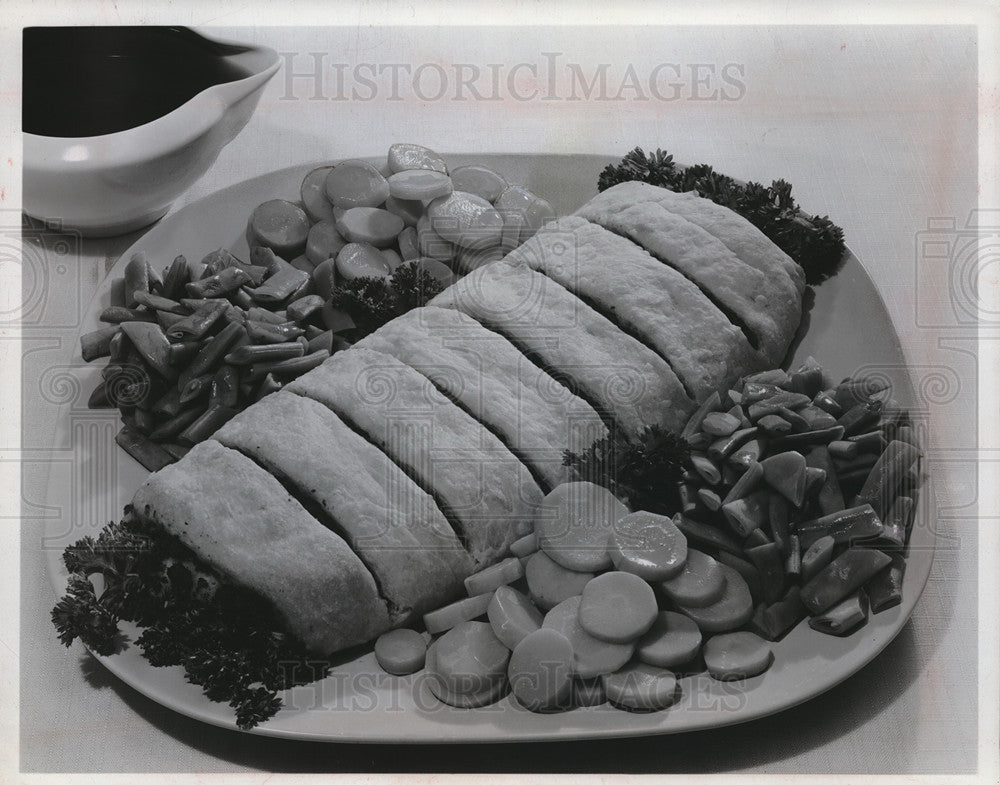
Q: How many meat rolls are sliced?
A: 7